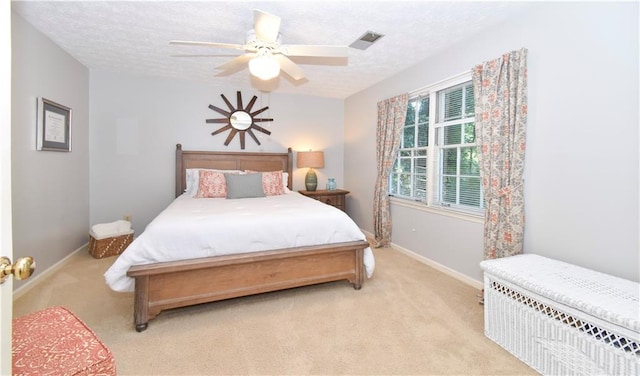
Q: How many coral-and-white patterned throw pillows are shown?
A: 2